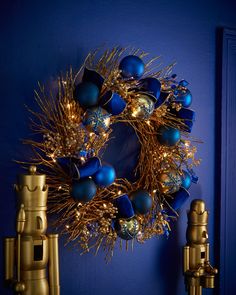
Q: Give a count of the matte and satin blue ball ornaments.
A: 8